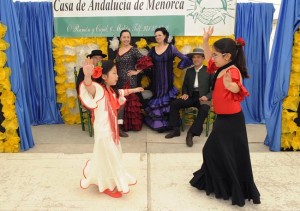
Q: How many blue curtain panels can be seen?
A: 4